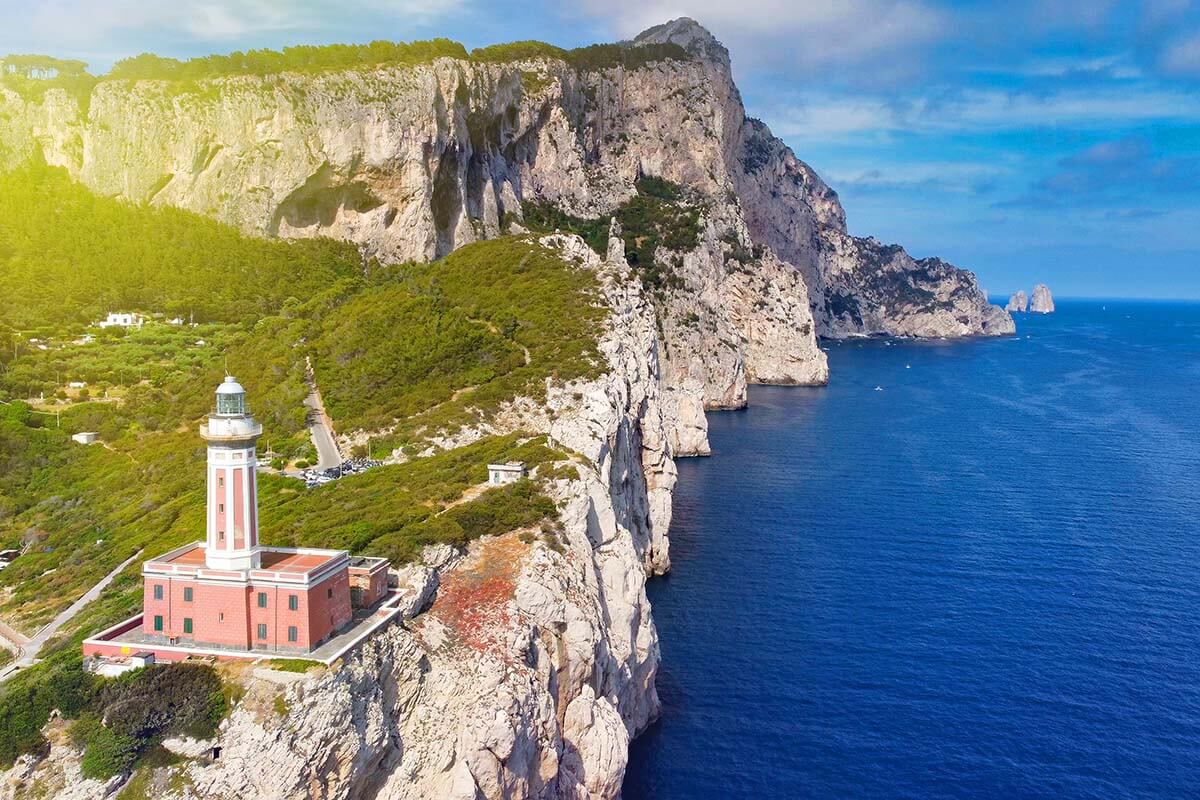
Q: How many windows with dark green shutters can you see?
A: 8